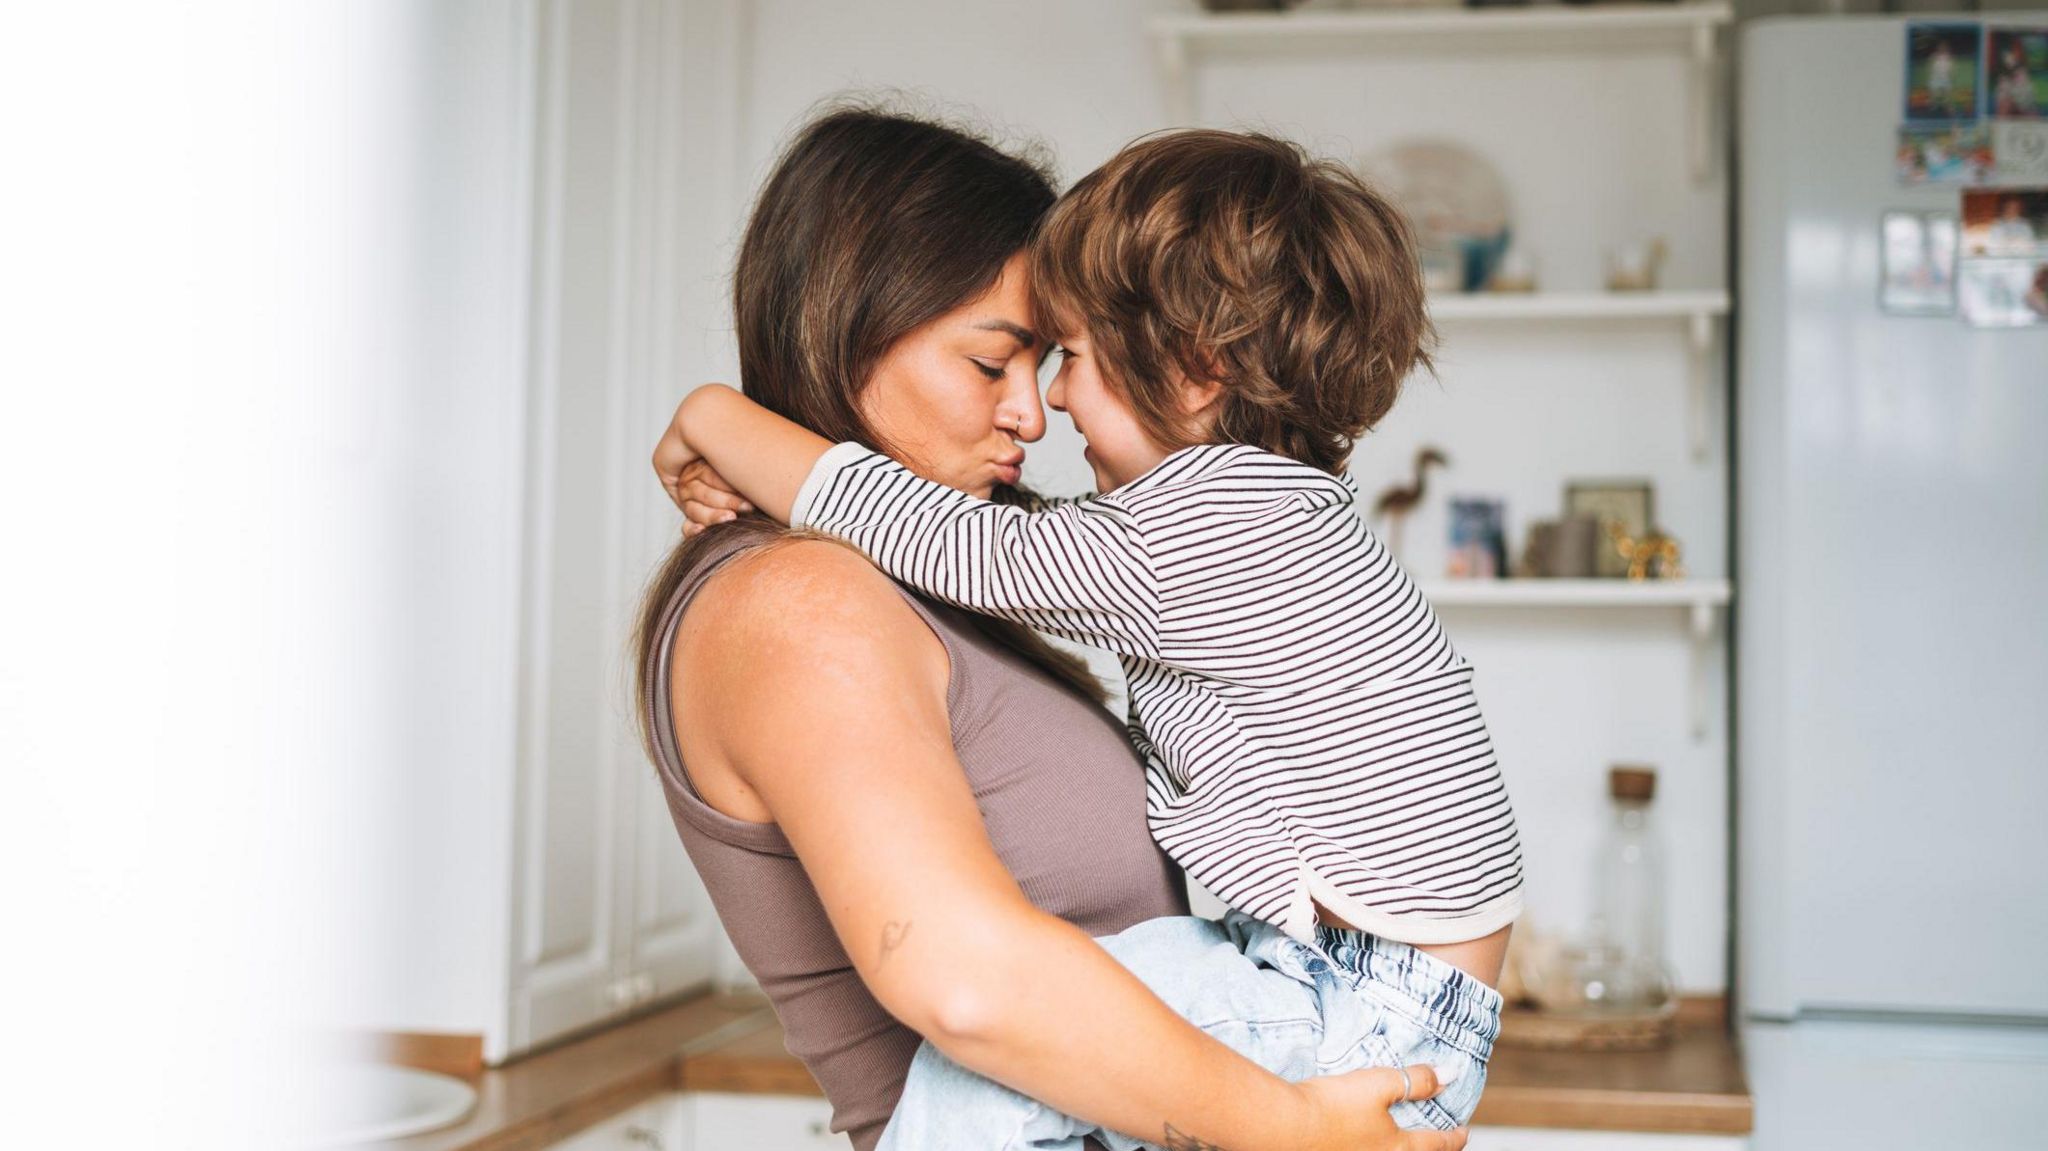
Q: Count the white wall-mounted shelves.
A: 3